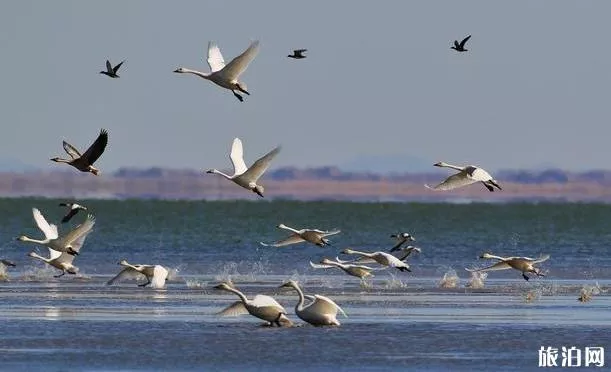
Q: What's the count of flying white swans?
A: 10